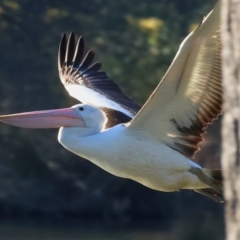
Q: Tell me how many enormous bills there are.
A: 1